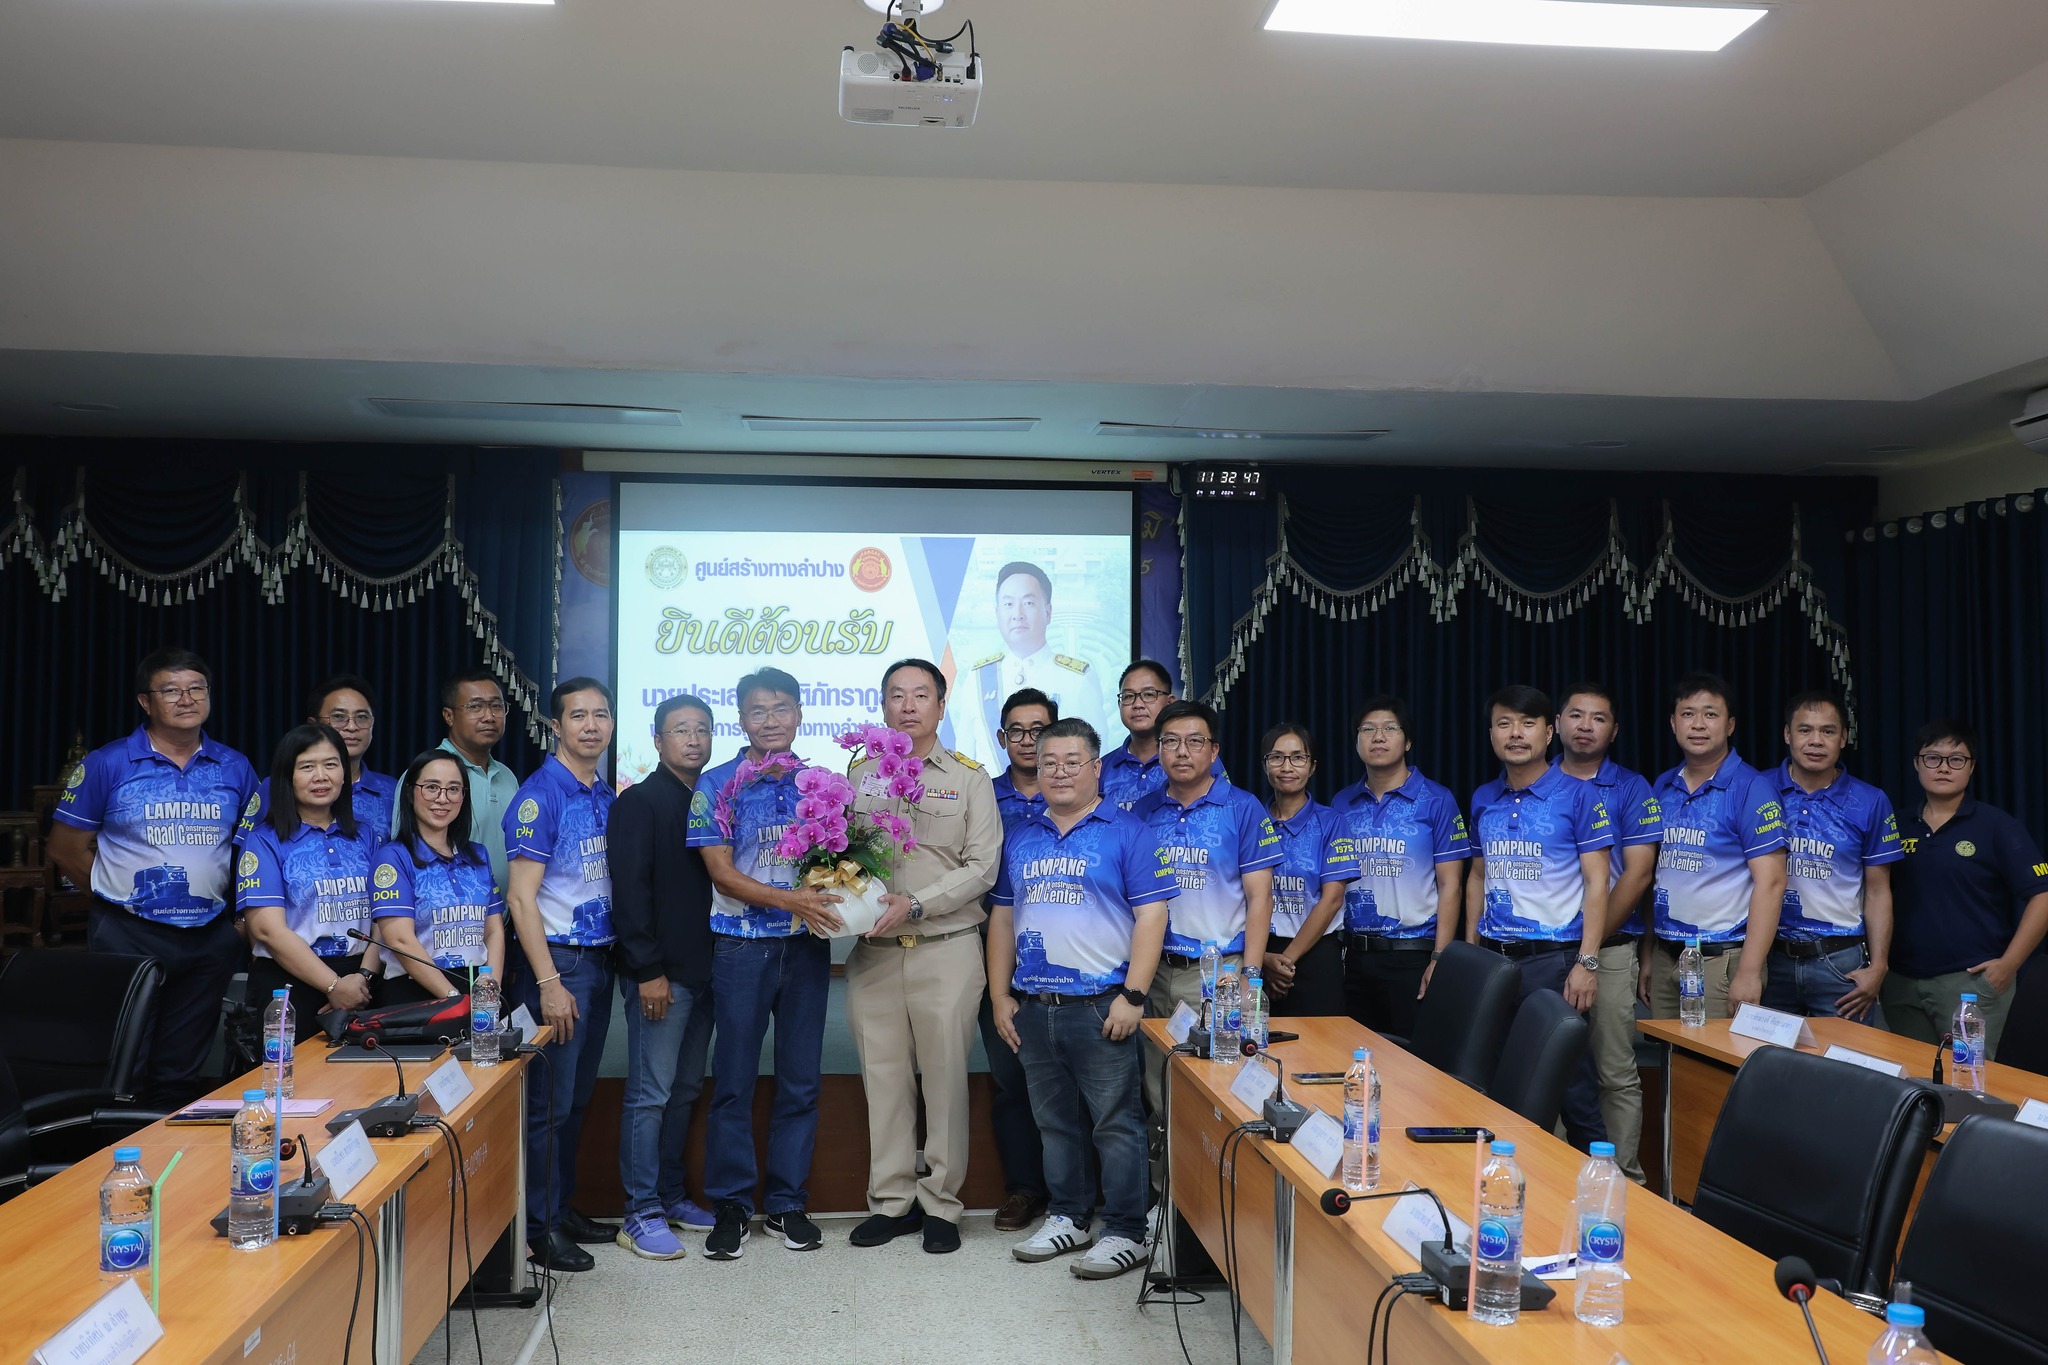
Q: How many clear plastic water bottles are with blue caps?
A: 13